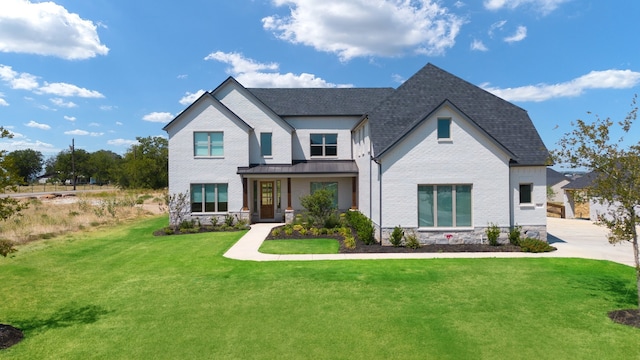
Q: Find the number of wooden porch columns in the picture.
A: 3